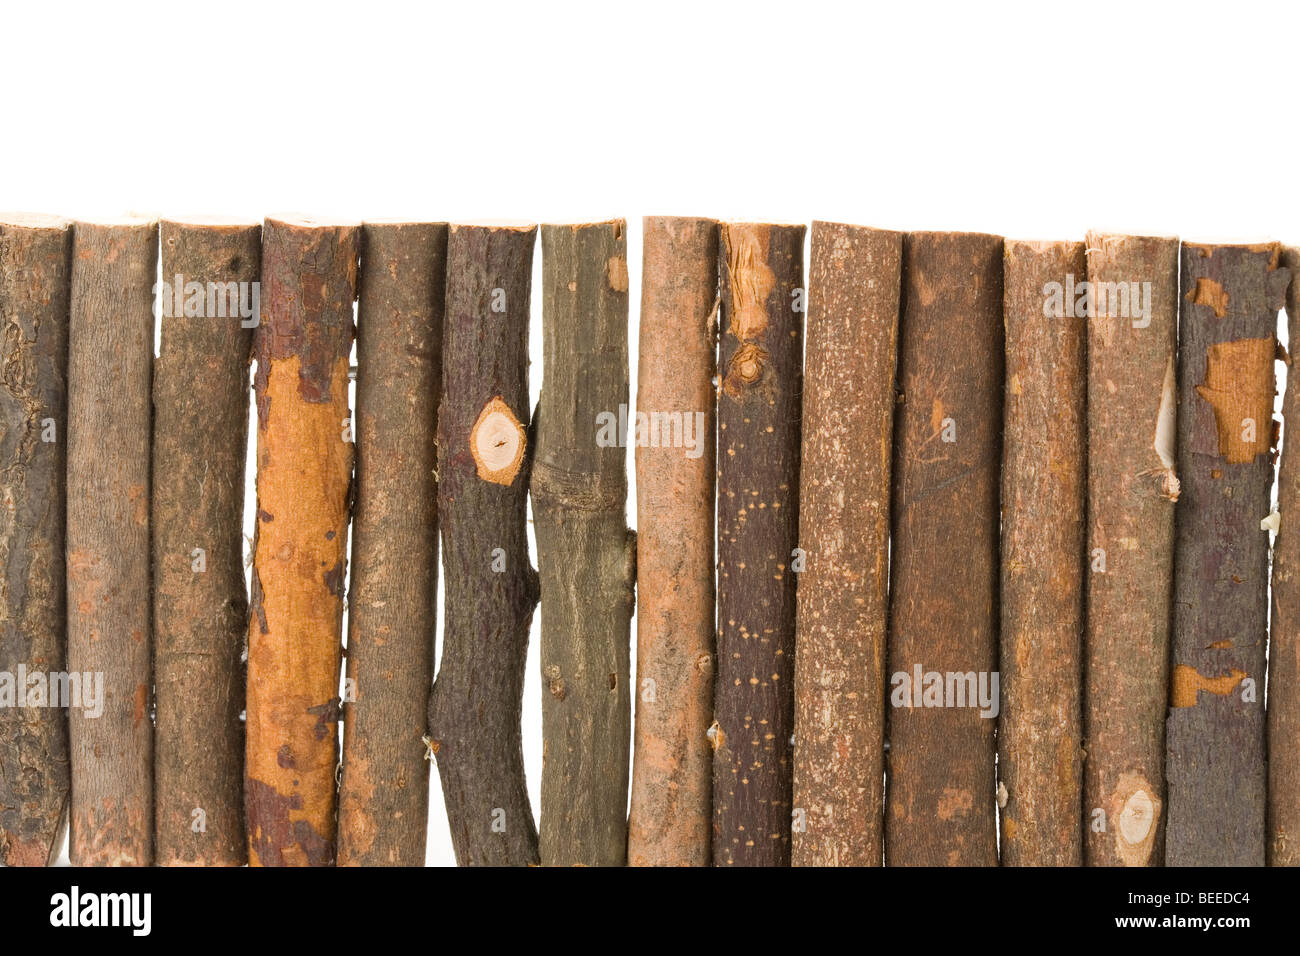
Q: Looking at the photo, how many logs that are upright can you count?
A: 15